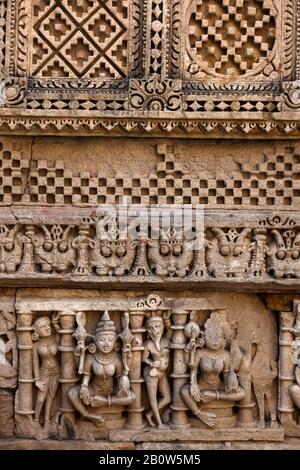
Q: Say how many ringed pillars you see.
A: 6